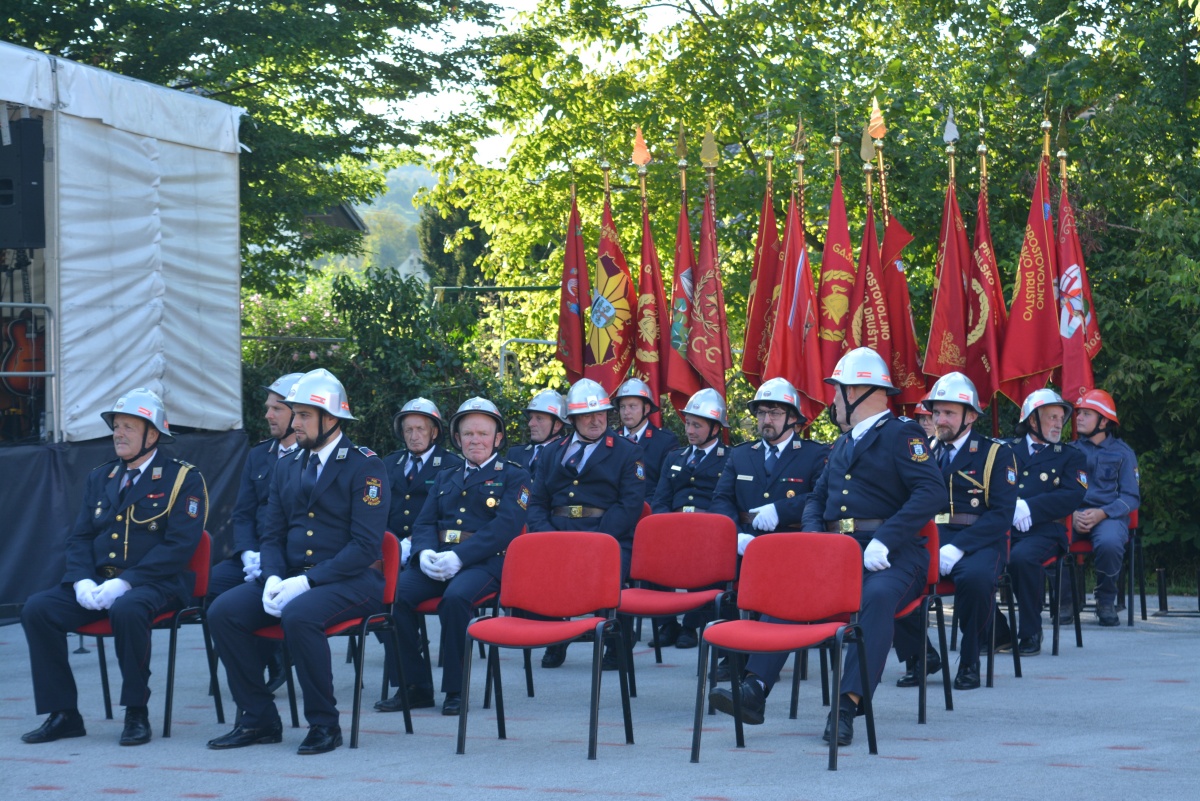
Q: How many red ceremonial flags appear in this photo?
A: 14